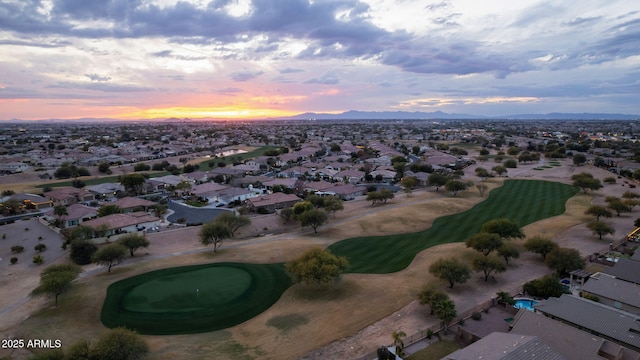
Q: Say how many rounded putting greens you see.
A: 1